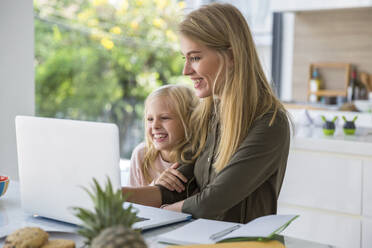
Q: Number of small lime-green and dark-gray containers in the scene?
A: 2